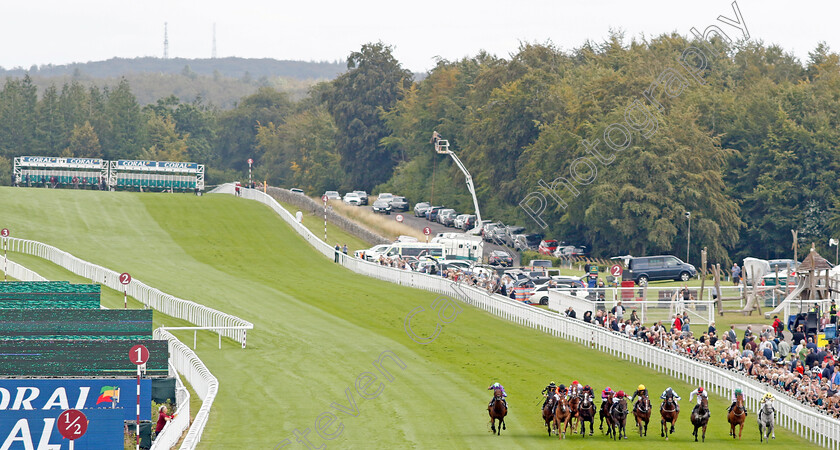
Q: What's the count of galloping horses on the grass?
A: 12